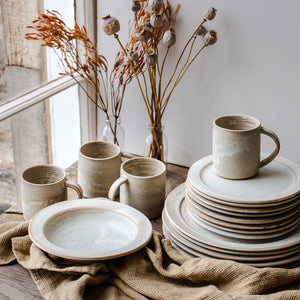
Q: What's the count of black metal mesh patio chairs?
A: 0